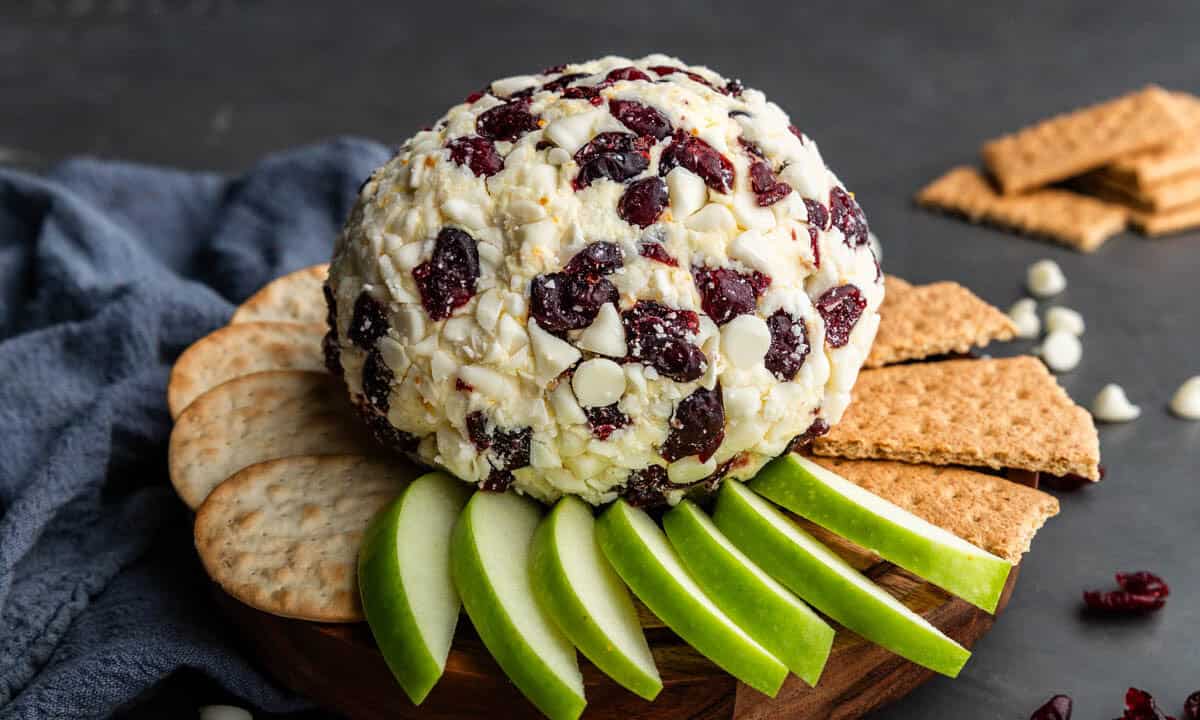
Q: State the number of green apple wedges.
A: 7